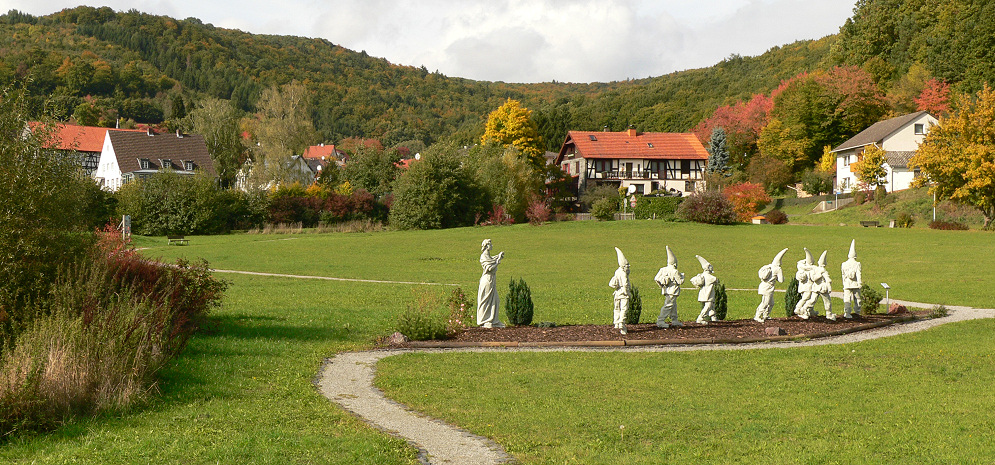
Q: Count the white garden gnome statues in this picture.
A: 7